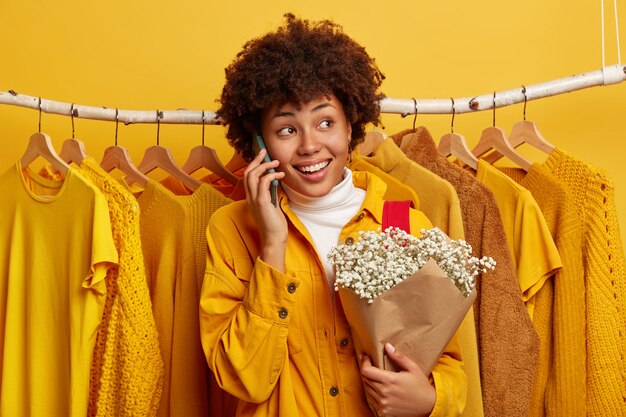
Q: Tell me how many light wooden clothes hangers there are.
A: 11